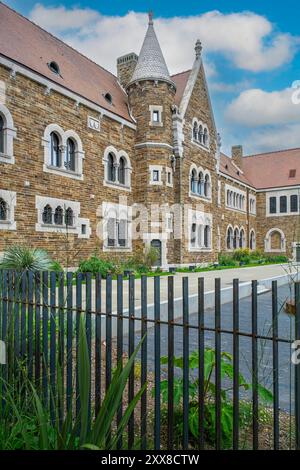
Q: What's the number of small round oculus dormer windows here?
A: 2